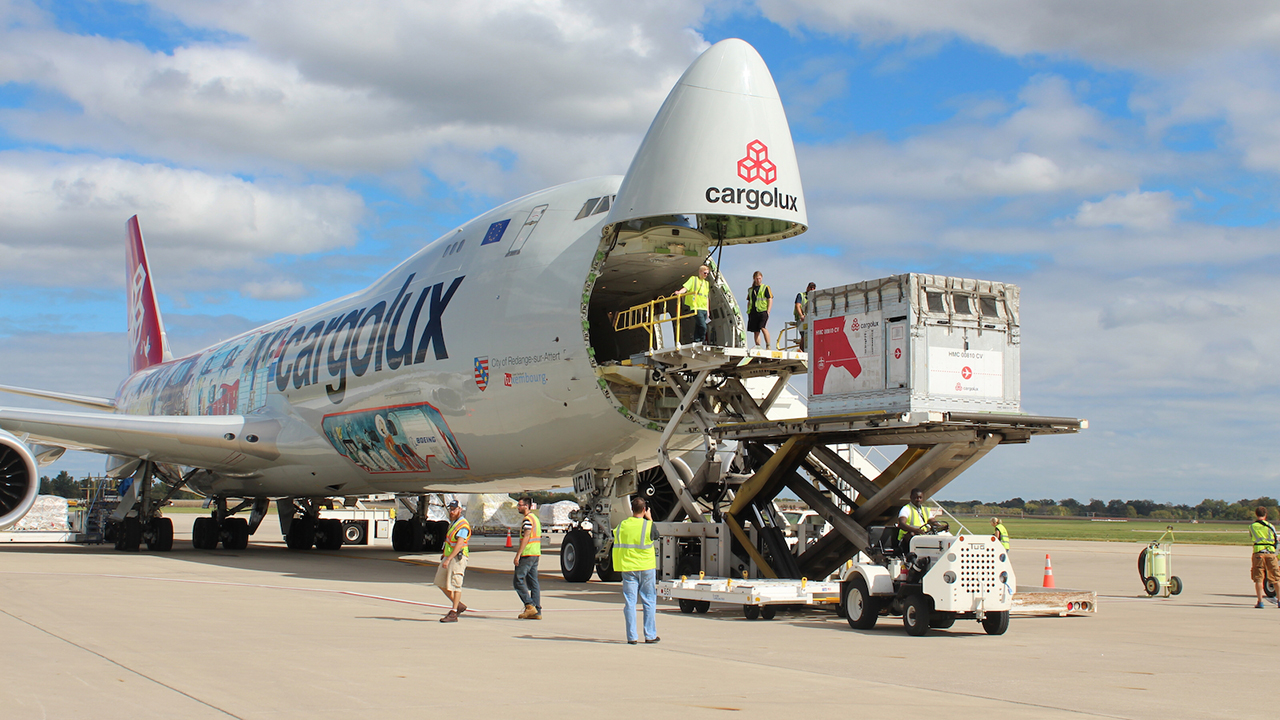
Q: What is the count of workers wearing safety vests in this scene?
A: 9